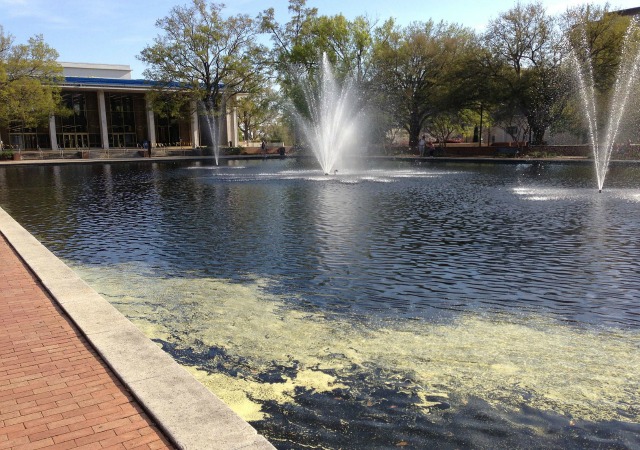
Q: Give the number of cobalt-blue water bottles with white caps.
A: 0